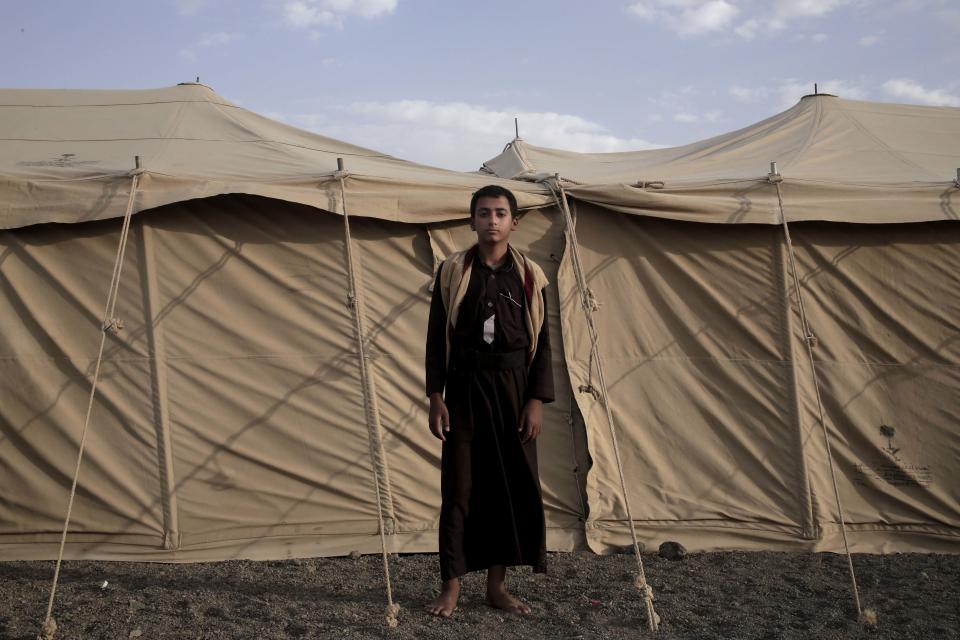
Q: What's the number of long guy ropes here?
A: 4